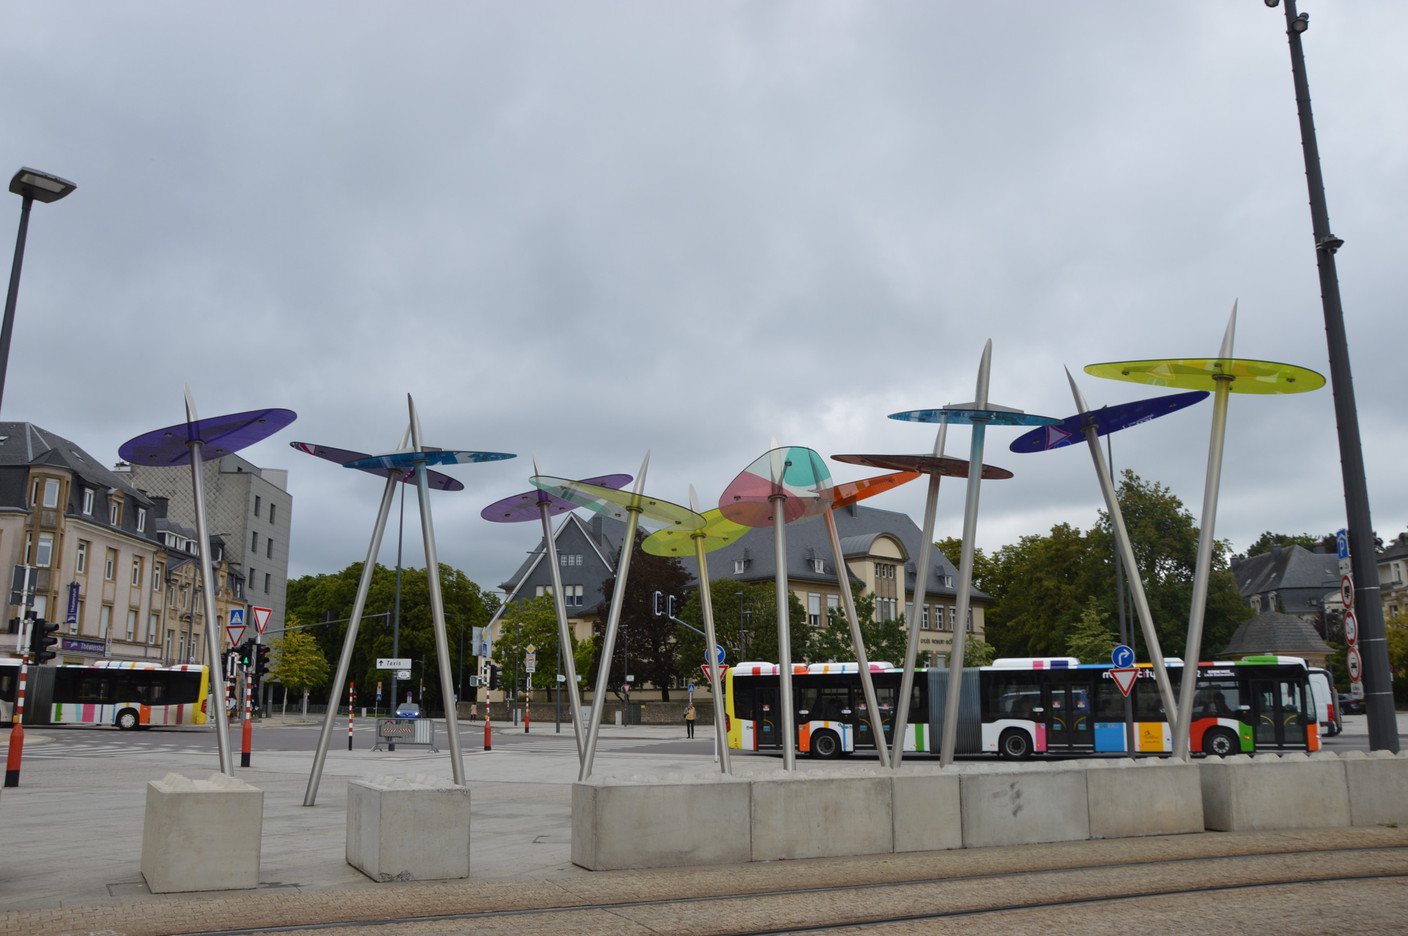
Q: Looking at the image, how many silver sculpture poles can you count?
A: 12